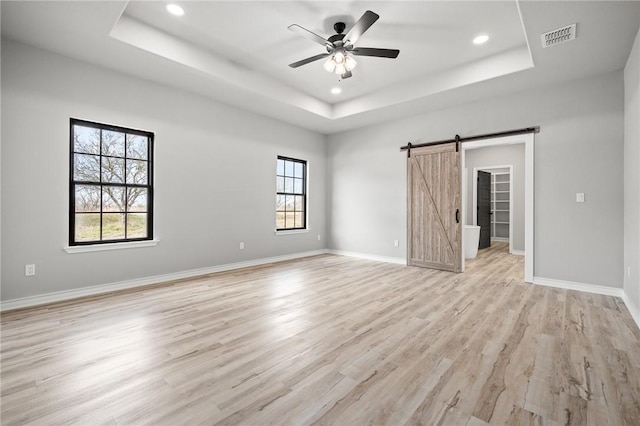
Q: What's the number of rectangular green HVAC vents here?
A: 0